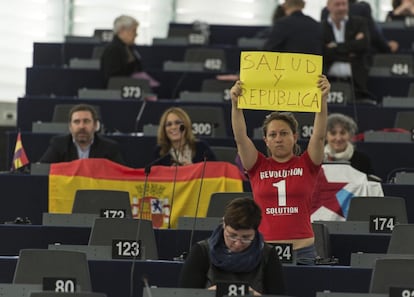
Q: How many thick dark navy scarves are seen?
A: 1